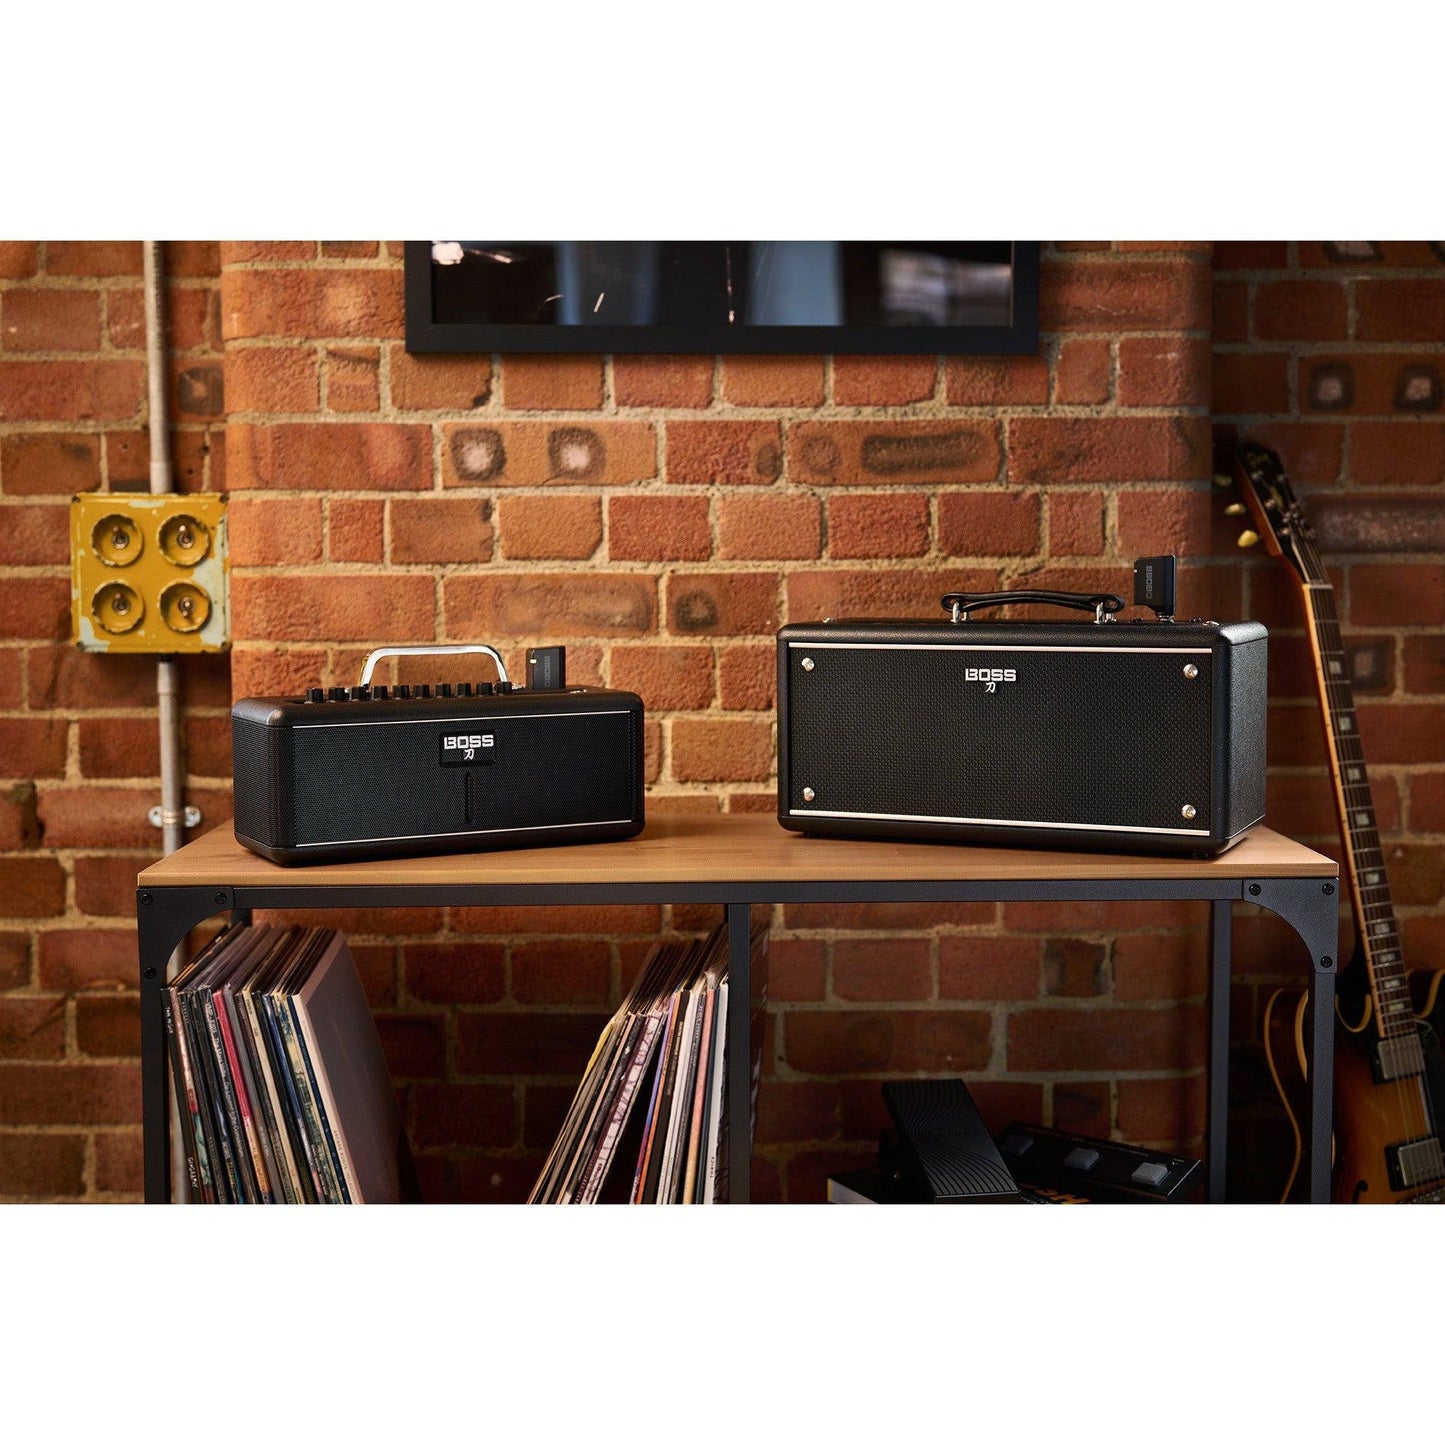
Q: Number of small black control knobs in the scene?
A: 10